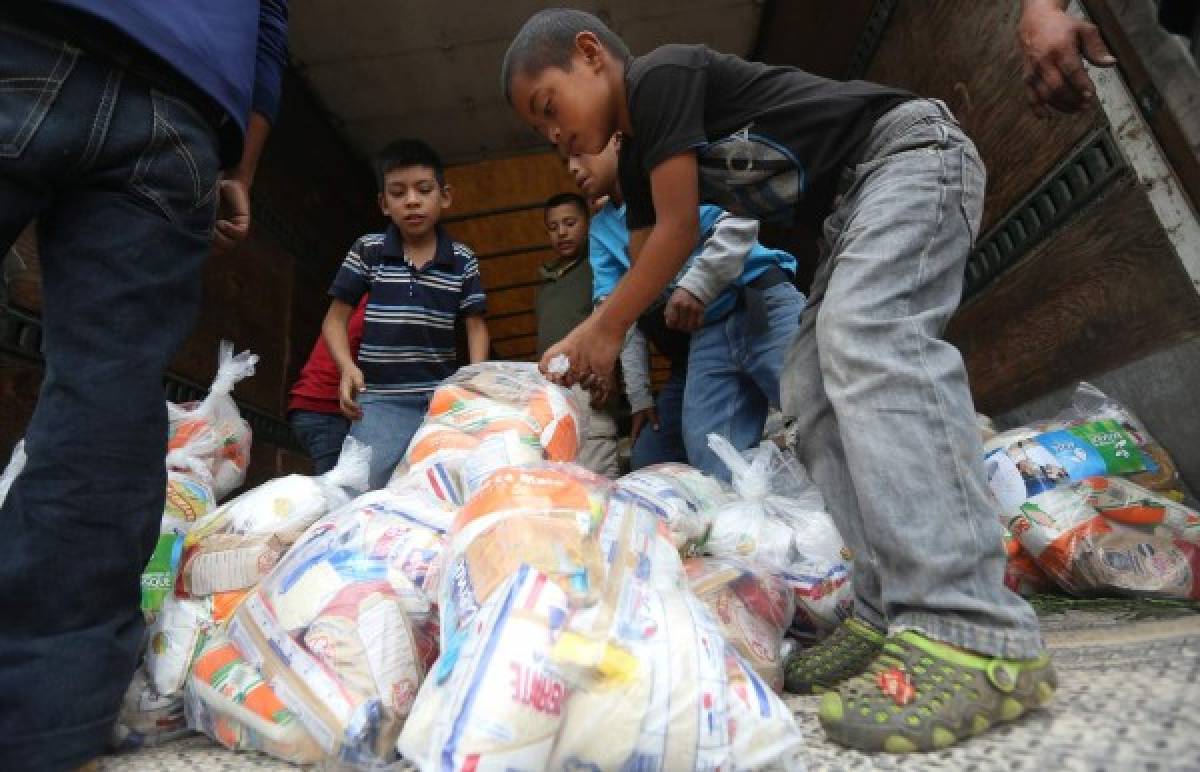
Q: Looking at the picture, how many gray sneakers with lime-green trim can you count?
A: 2